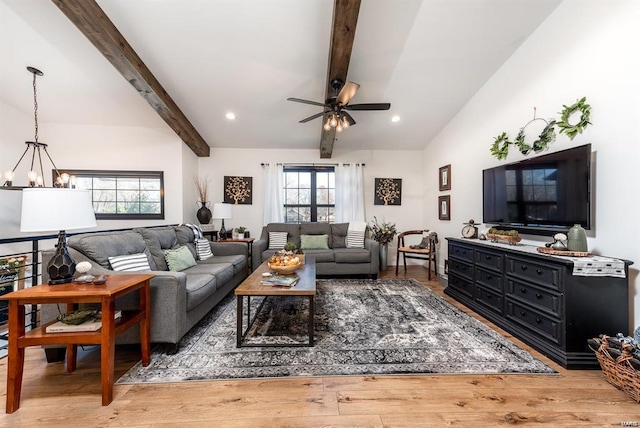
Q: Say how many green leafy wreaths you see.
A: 3